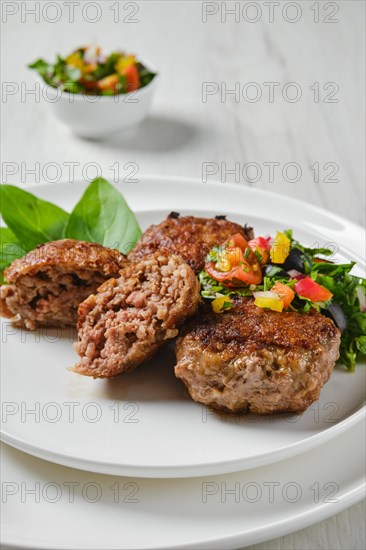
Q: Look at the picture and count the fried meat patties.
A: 3